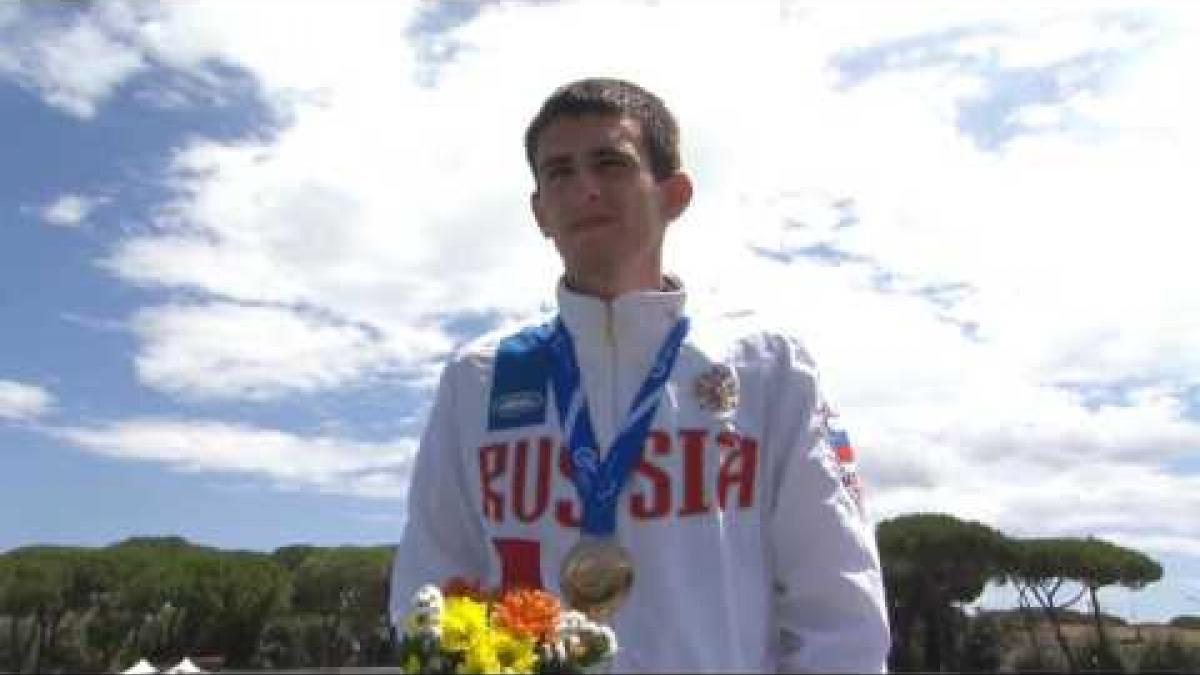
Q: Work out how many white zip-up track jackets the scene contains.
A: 1